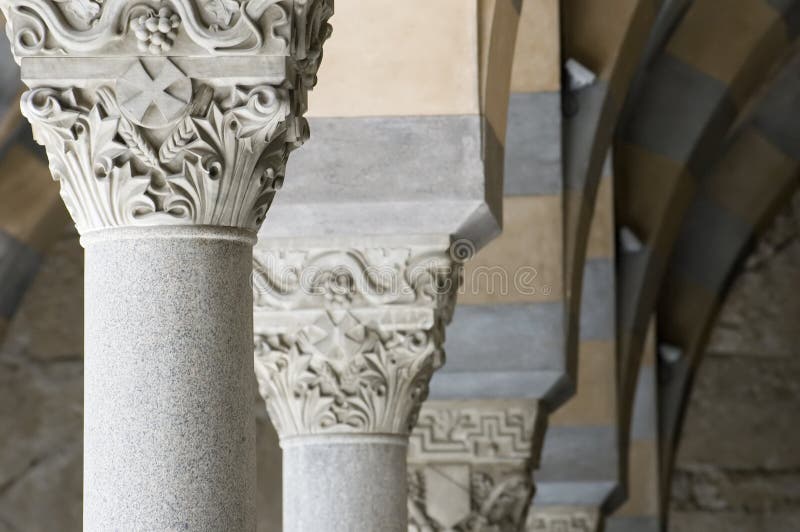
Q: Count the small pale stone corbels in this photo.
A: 3